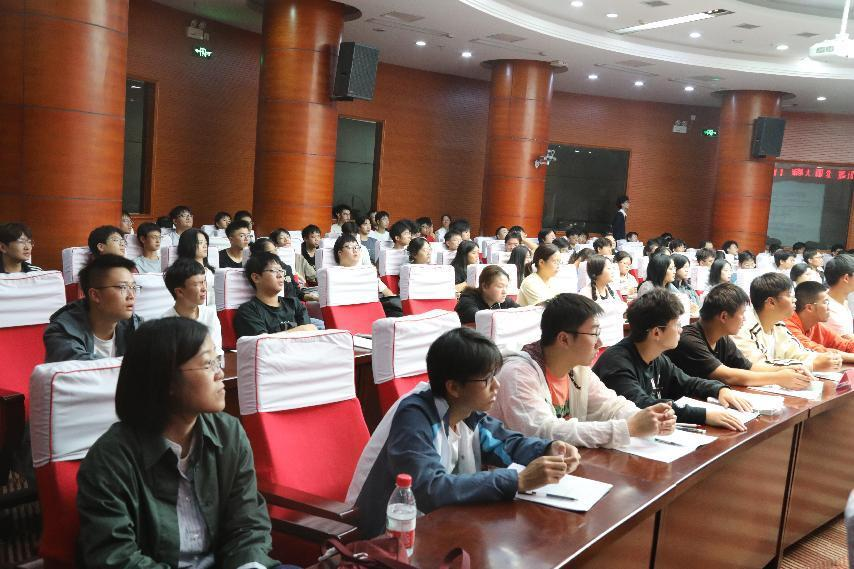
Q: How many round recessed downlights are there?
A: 10